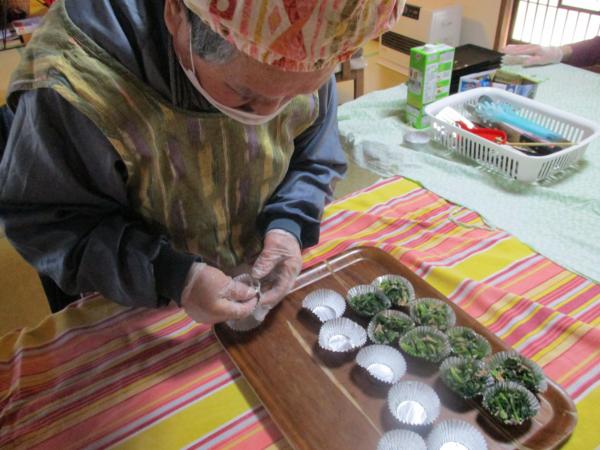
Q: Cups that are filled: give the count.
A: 9